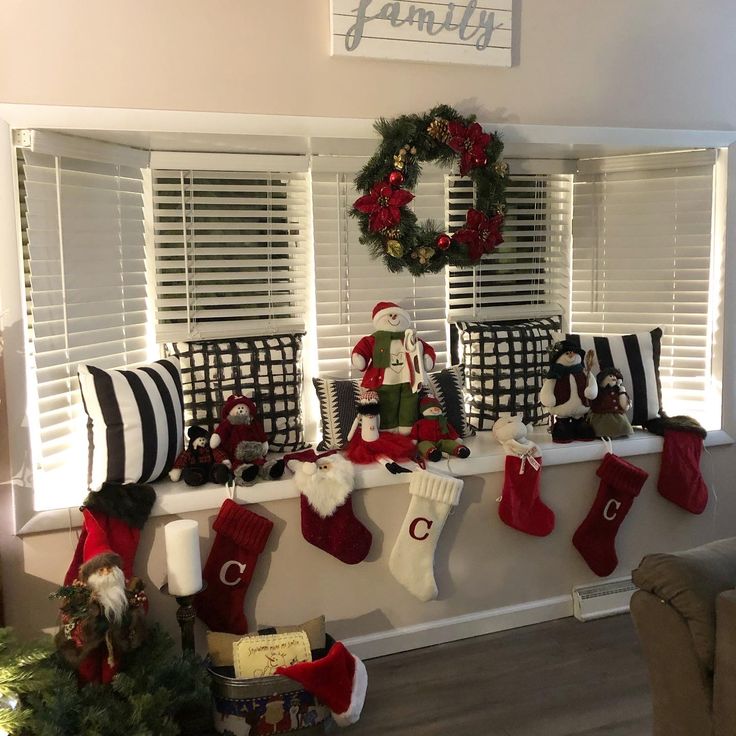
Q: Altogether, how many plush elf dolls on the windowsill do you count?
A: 0